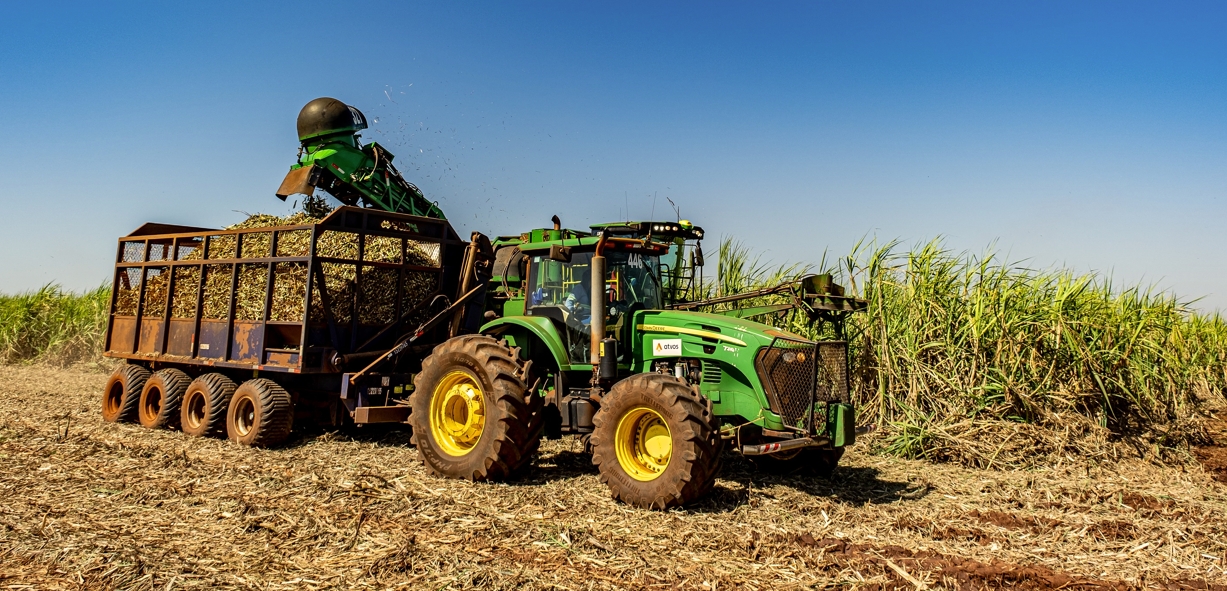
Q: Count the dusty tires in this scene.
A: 6